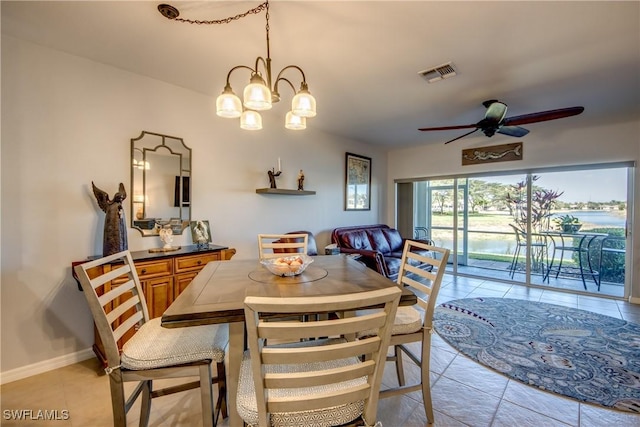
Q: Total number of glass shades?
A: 5